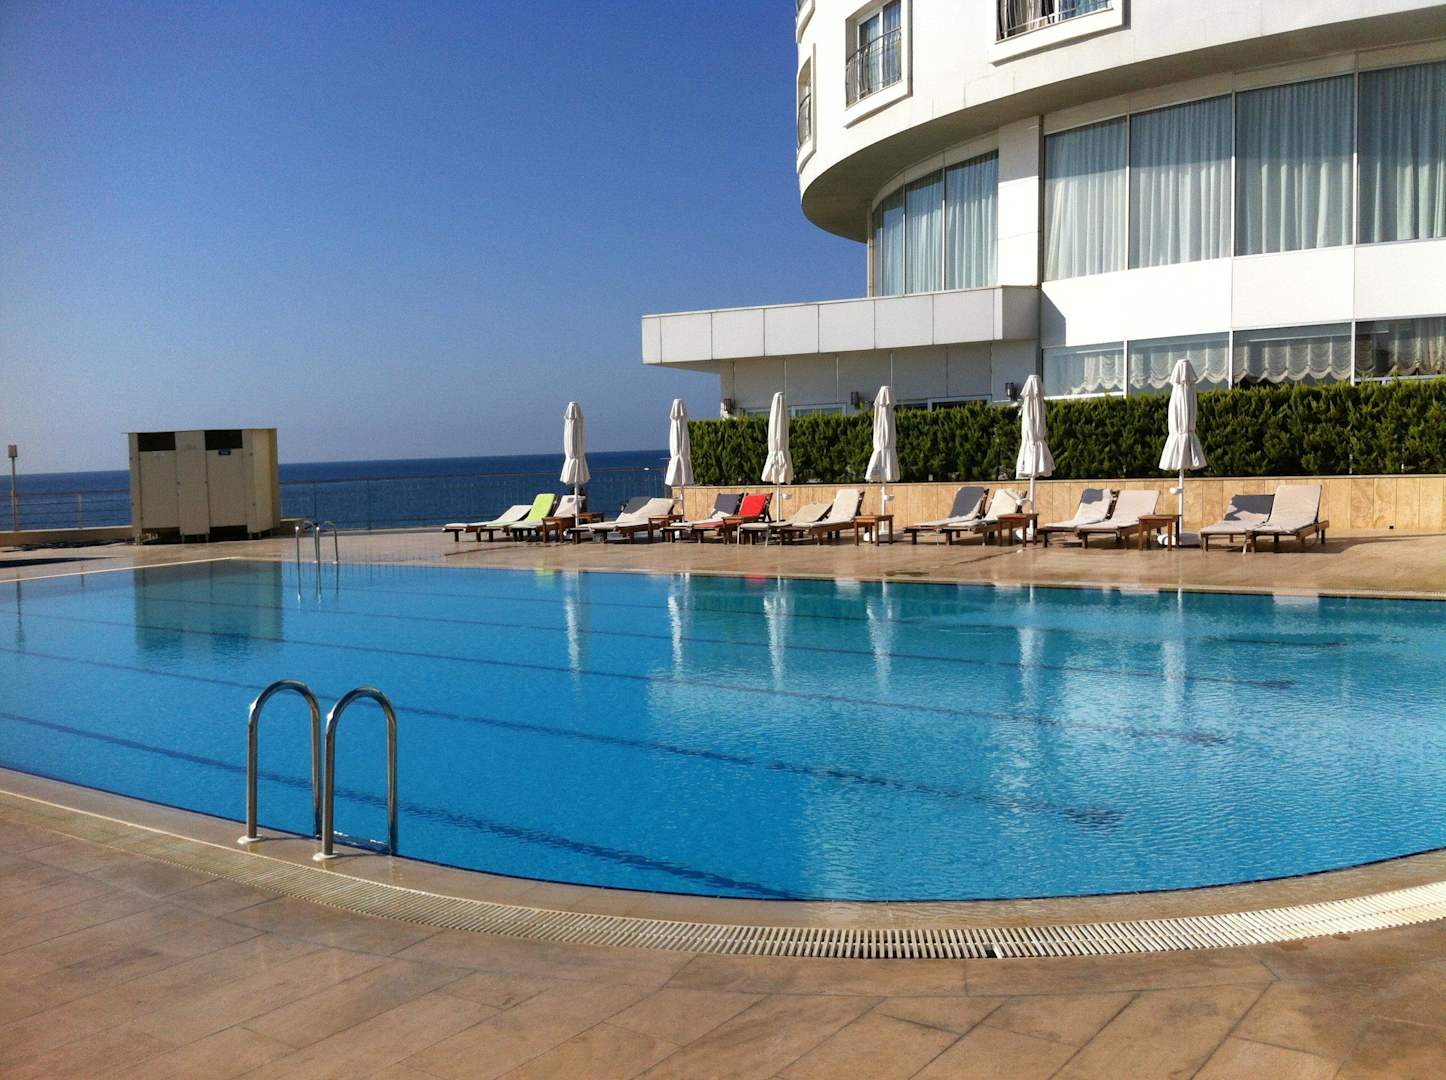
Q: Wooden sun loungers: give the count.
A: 15